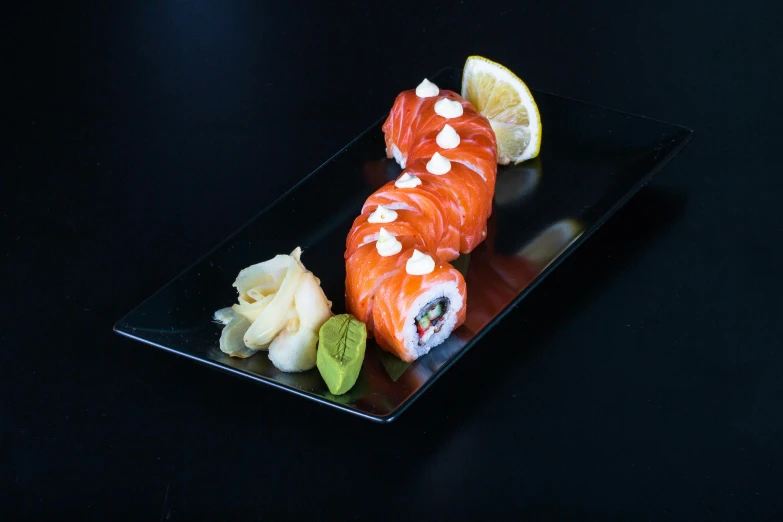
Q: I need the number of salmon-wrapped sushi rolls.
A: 8